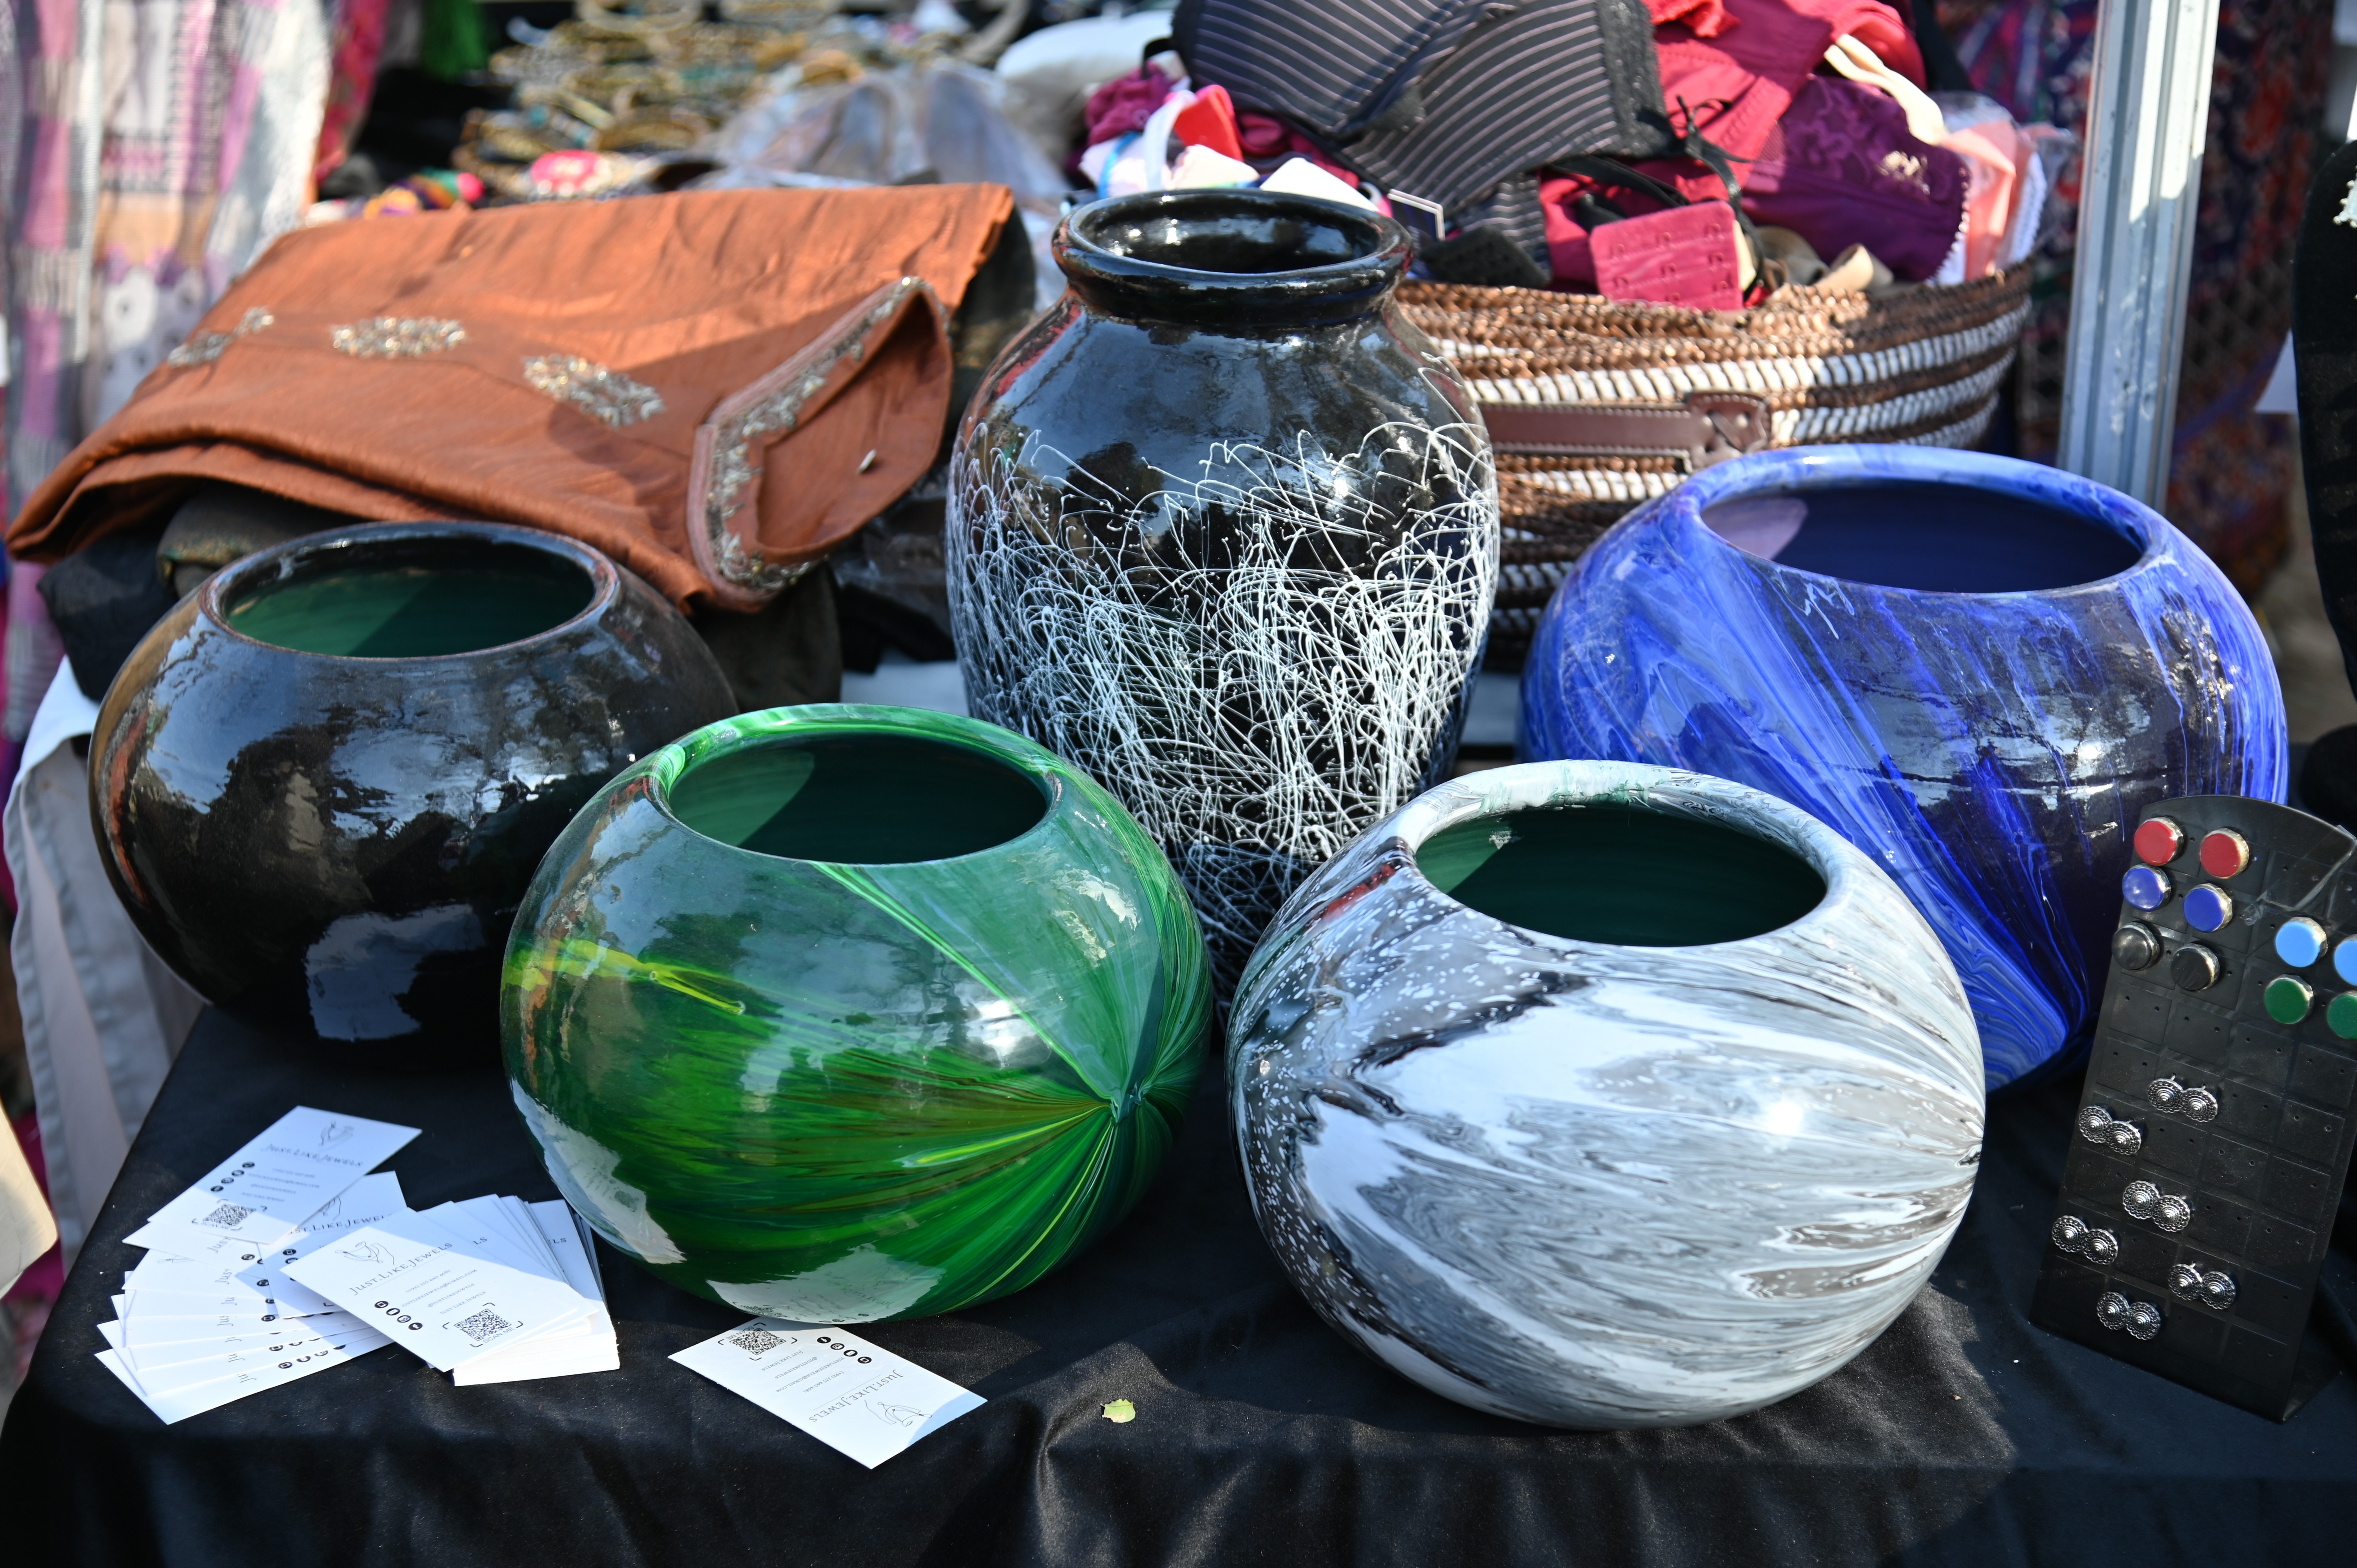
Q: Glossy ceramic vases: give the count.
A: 5